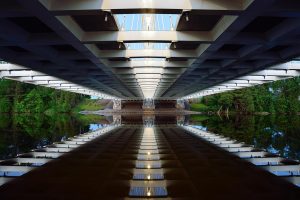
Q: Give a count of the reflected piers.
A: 3